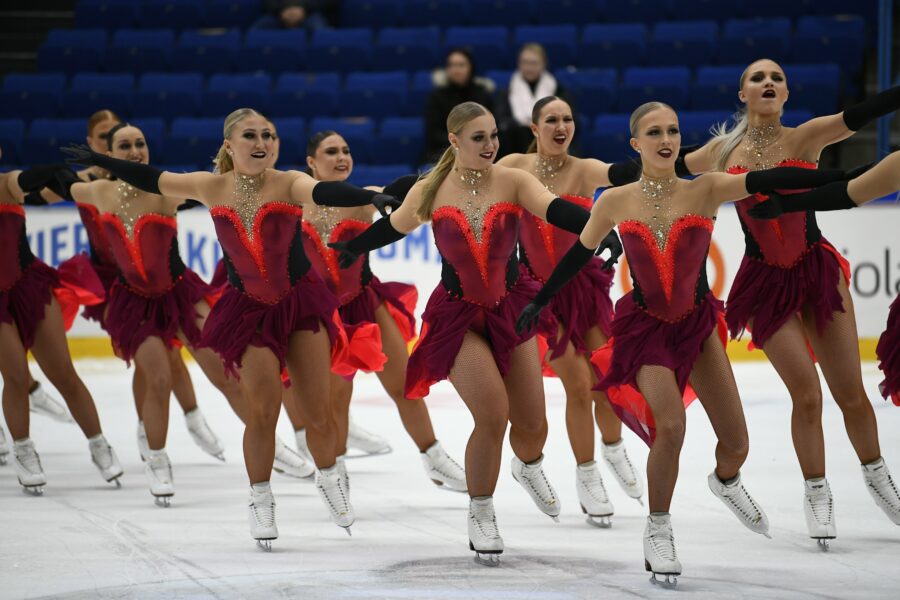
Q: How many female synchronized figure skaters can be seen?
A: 11